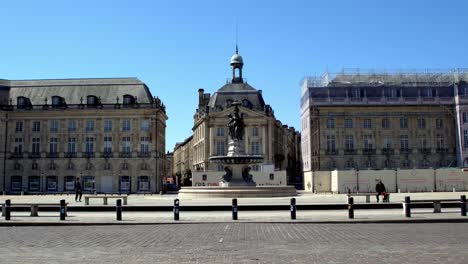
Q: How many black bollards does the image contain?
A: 9